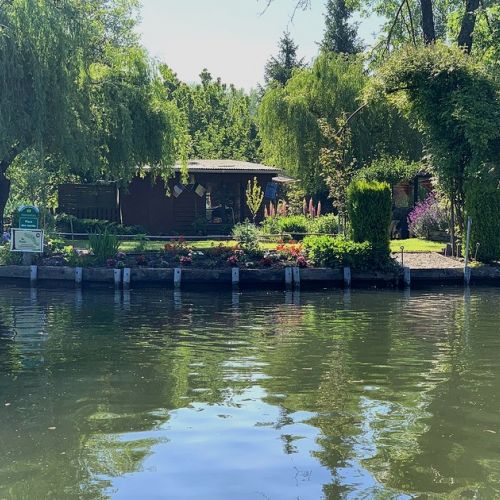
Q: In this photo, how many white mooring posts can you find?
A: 11